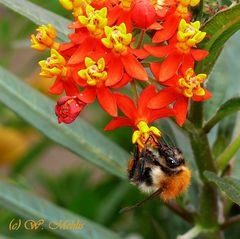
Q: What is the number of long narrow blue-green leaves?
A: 3